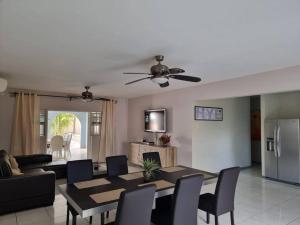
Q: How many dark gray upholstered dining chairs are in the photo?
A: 6